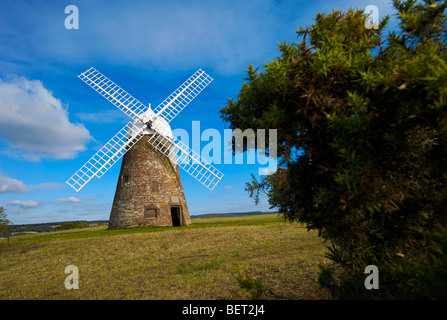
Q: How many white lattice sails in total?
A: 4